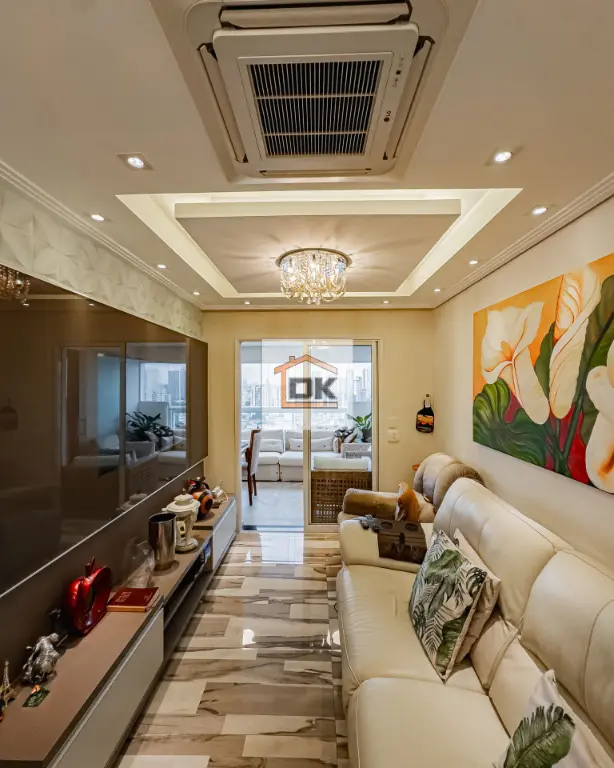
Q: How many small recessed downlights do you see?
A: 10